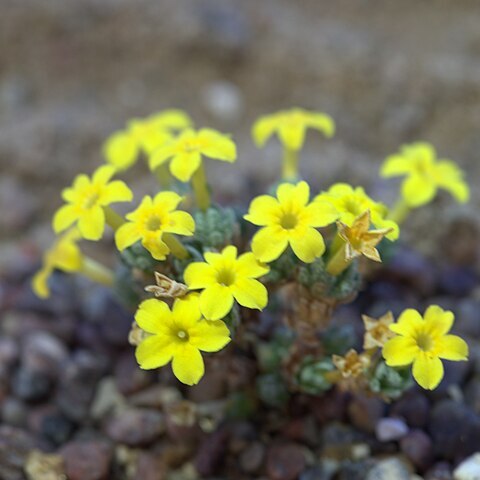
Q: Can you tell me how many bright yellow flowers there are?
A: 12